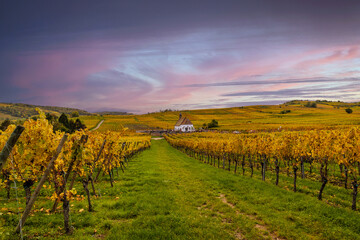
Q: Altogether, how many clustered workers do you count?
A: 0